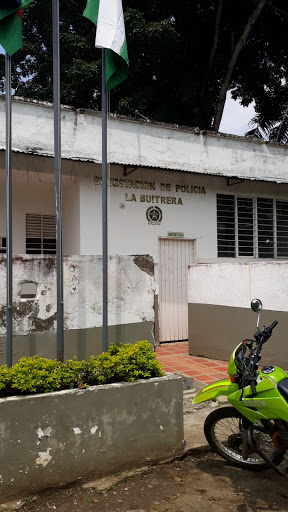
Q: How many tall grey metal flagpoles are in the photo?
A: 3